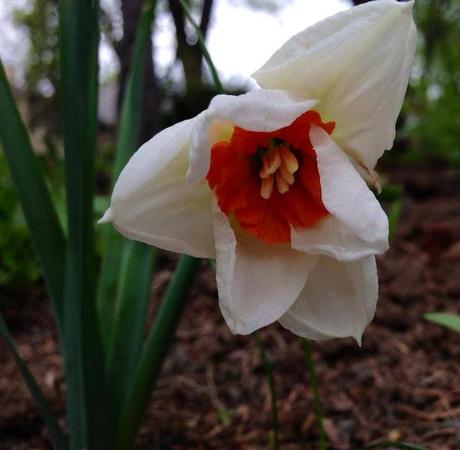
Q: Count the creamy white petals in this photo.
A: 6